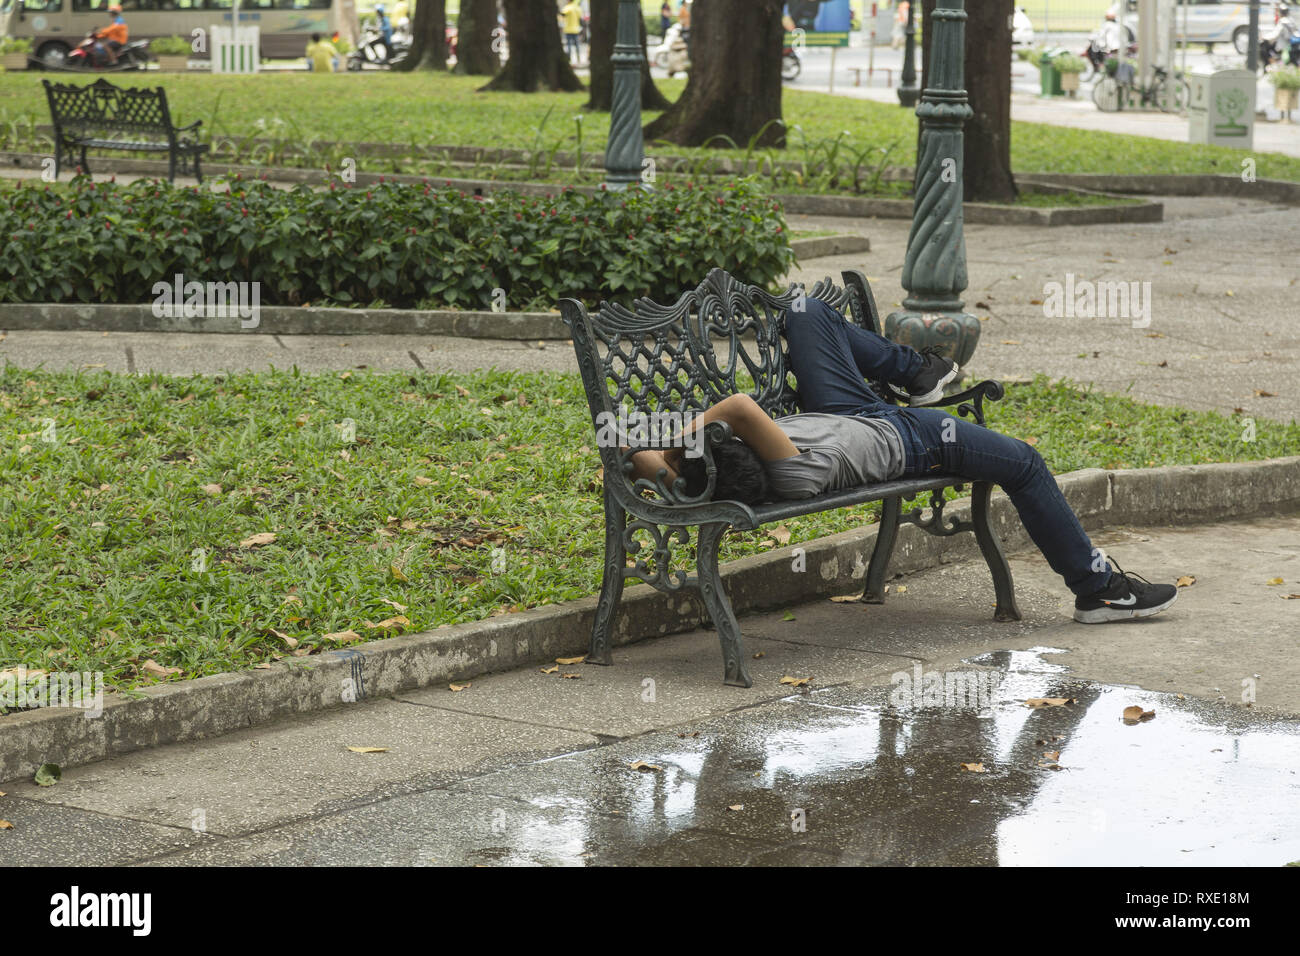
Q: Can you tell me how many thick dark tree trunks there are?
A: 6